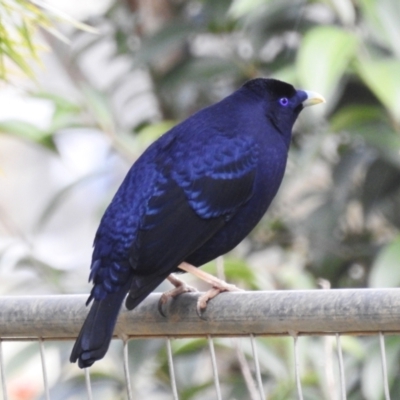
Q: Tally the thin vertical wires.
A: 10